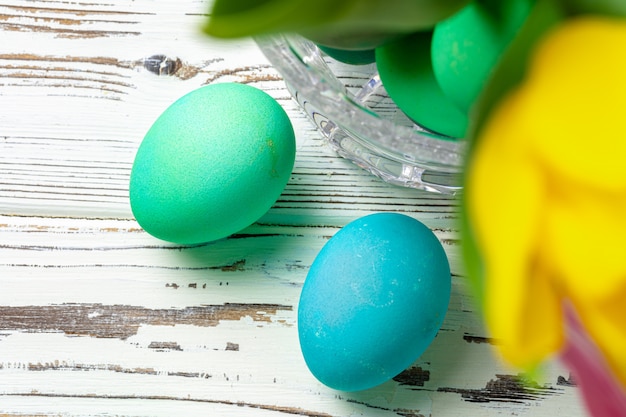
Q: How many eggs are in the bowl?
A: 3